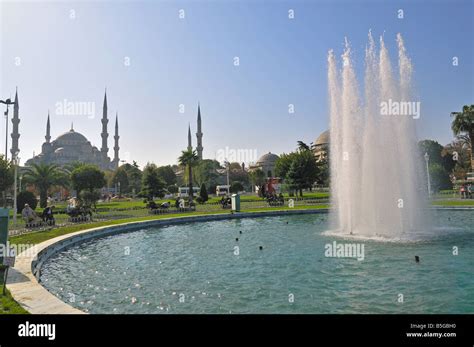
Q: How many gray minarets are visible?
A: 6